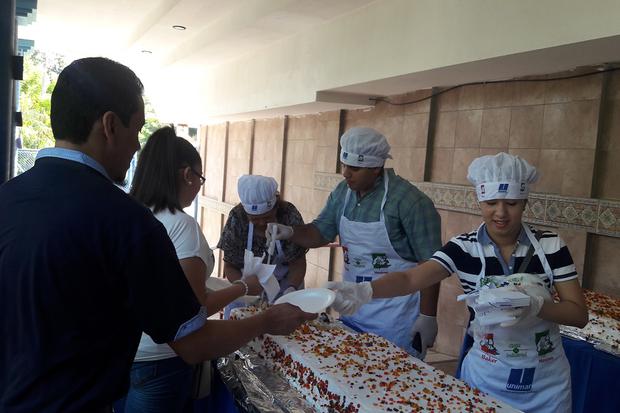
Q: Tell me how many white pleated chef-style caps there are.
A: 3